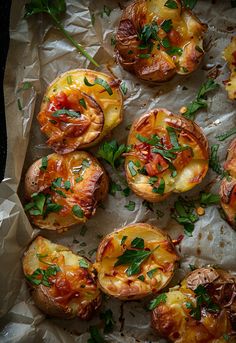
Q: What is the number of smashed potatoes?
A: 9